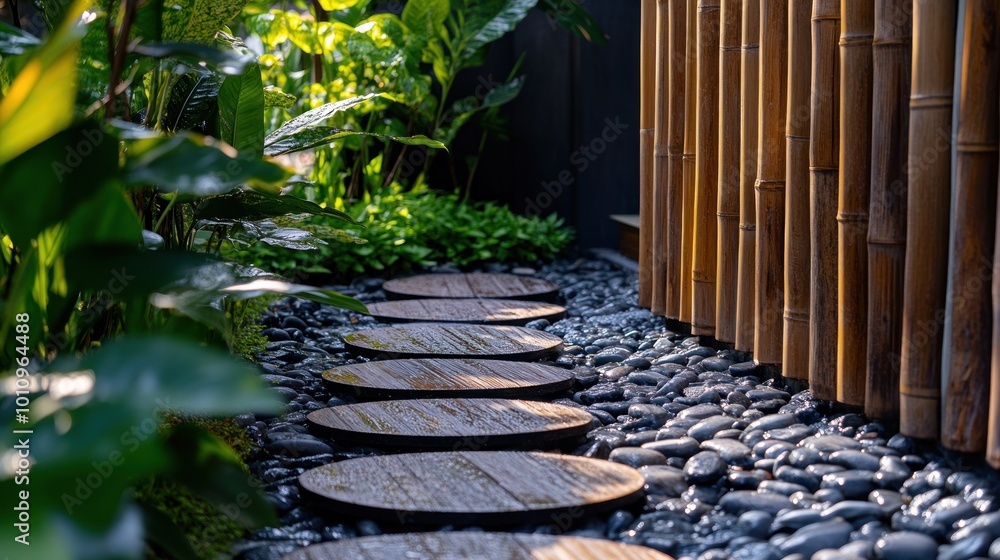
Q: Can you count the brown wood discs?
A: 7